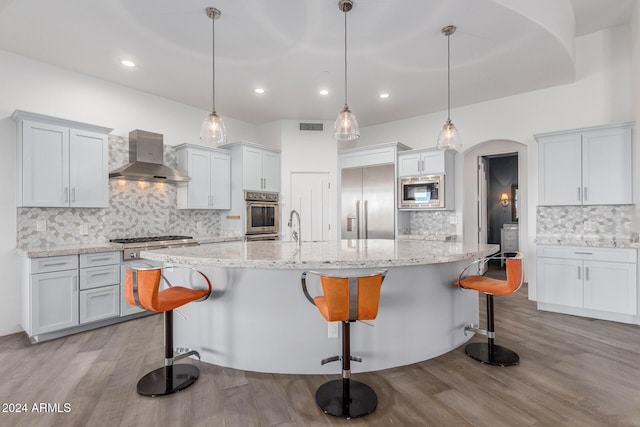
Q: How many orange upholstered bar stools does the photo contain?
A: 3